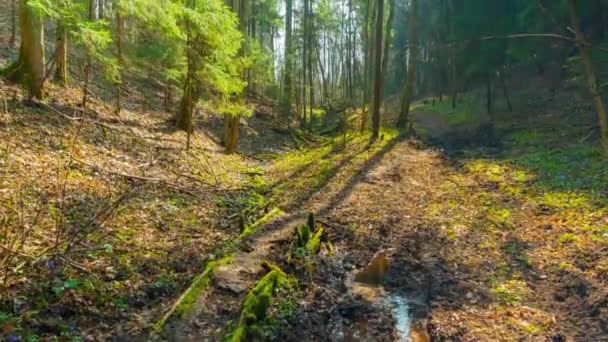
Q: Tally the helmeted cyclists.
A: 0